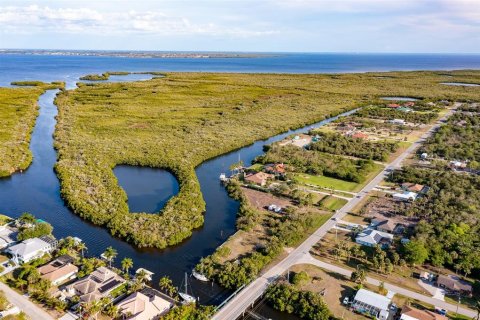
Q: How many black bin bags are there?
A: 0